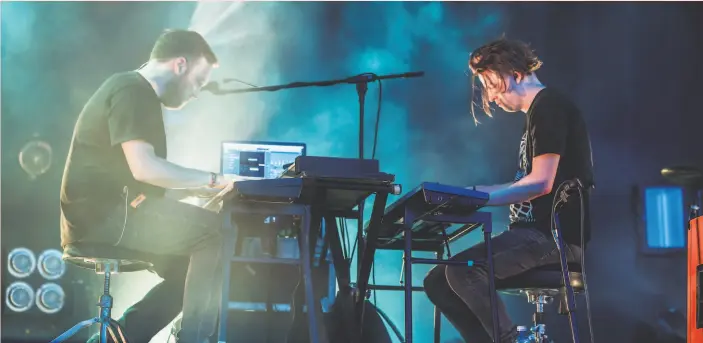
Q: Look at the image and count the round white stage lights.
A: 4